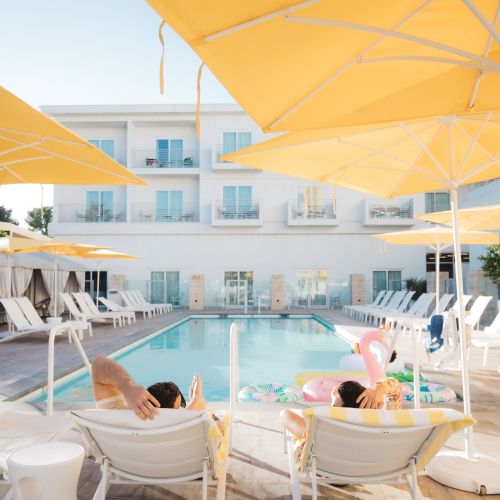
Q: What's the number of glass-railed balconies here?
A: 8